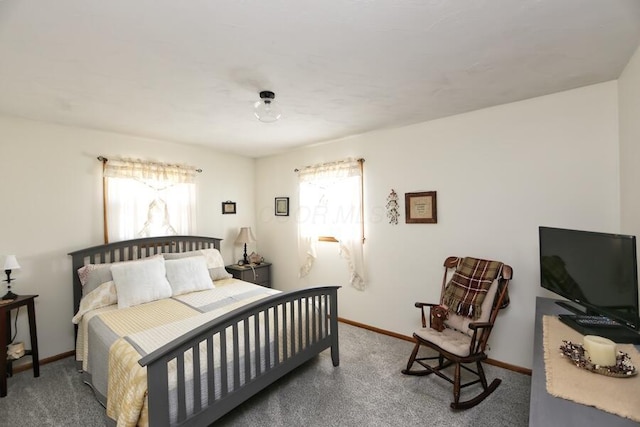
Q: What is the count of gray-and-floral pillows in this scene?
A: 2